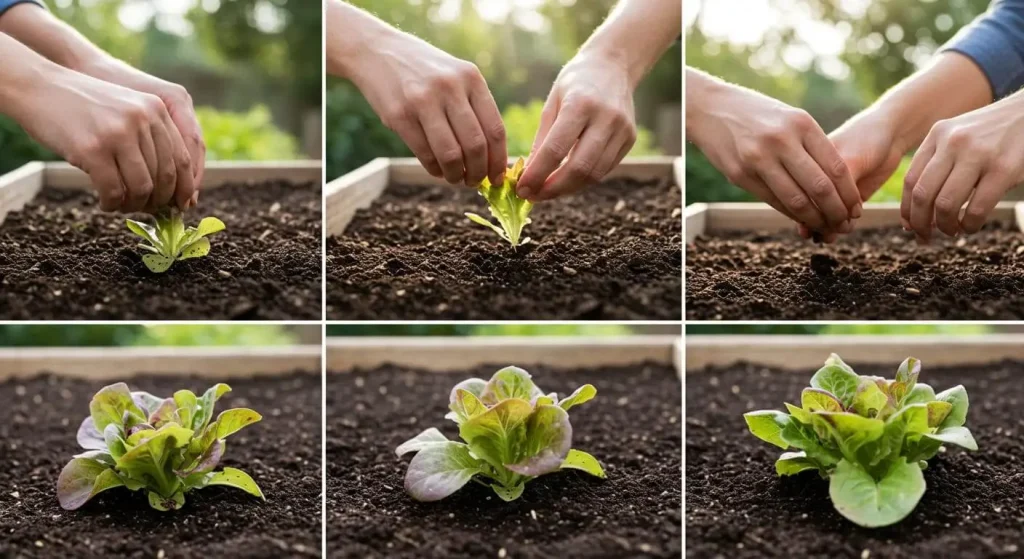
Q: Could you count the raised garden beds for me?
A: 6